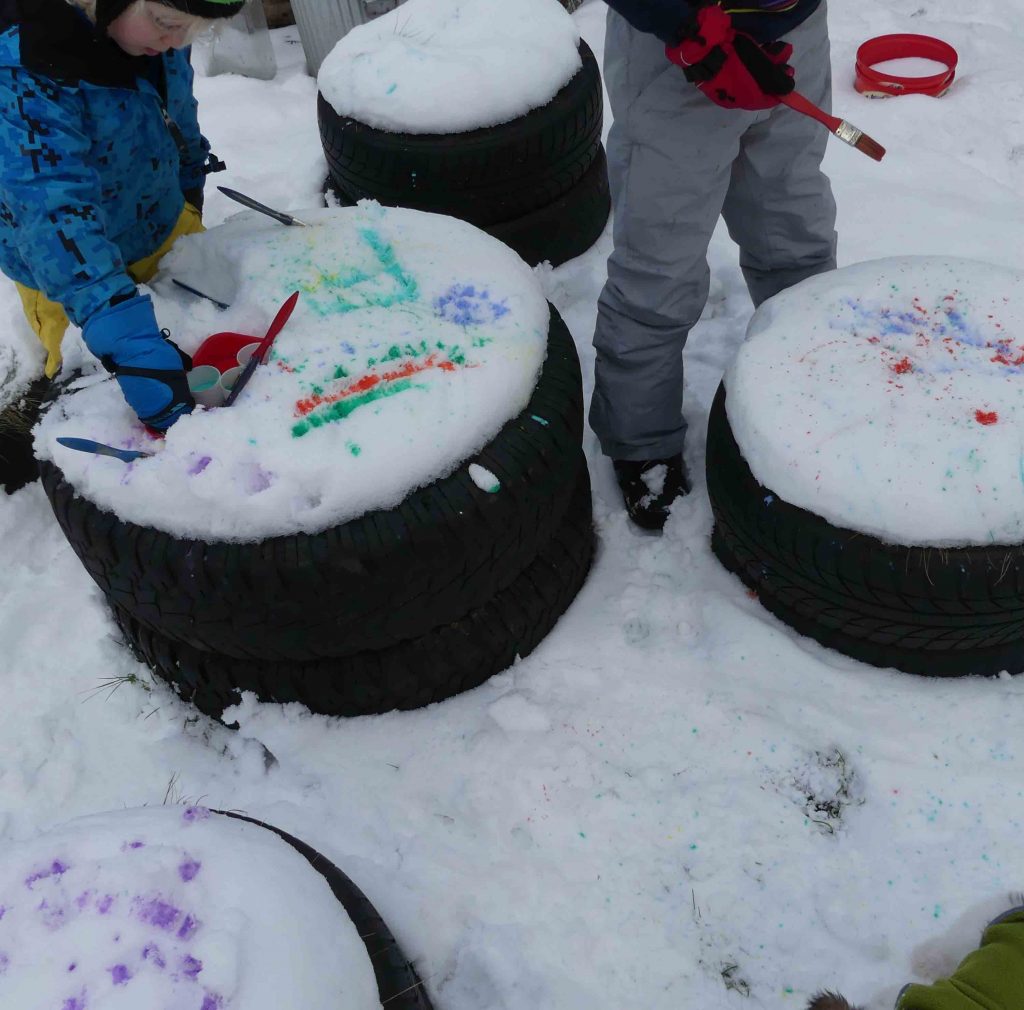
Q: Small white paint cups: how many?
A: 3